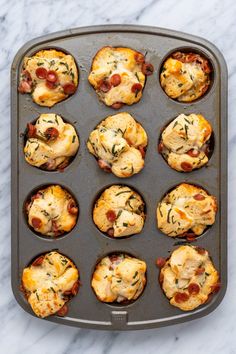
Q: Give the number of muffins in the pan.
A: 12